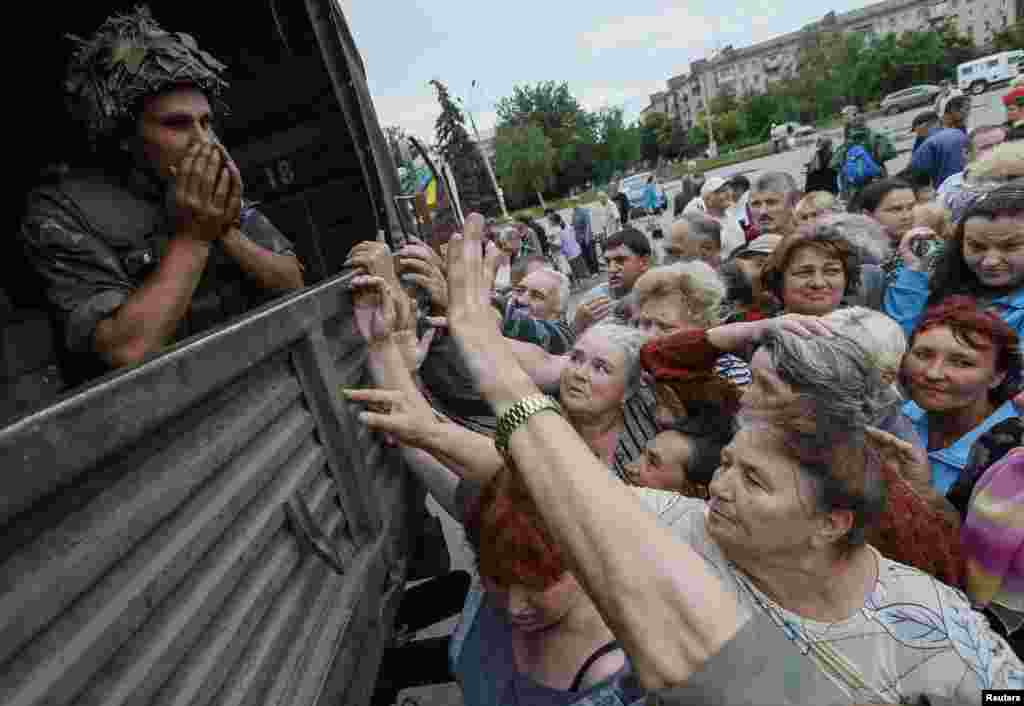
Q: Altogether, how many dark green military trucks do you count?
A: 1